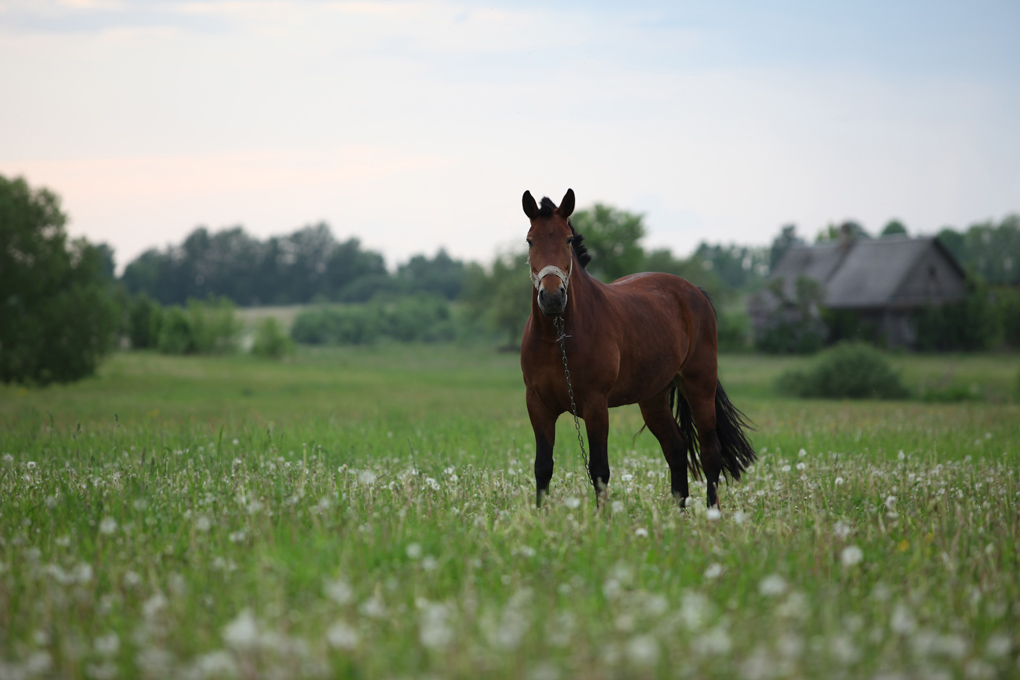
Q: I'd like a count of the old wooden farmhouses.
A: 1